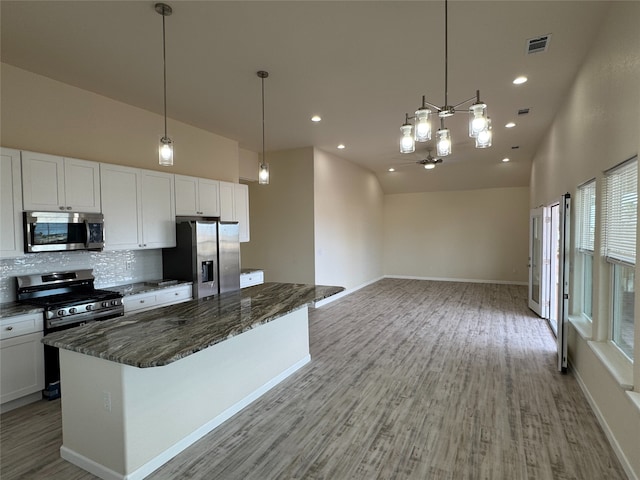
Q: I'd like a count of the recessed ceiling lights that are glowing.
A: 6